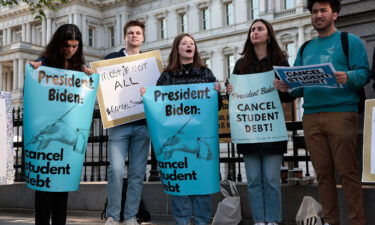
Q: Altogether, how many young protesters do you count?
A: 5